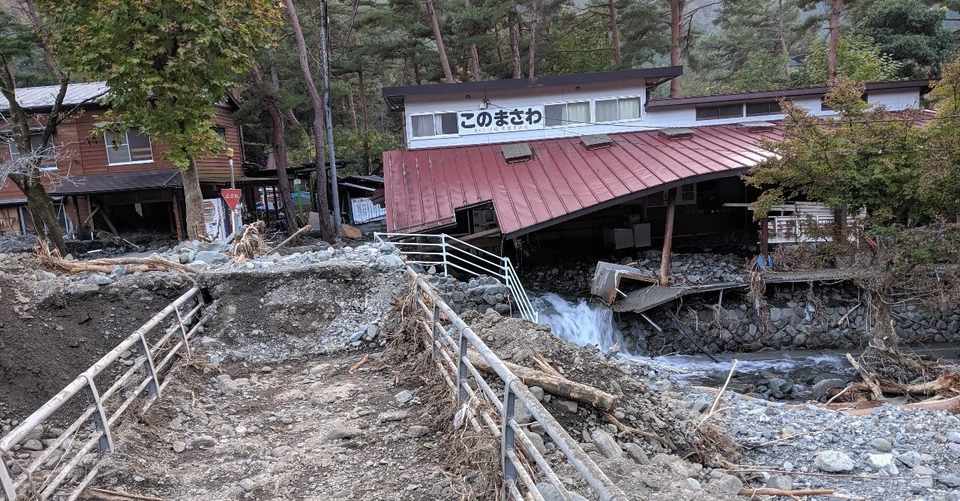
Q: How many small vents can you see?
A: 4